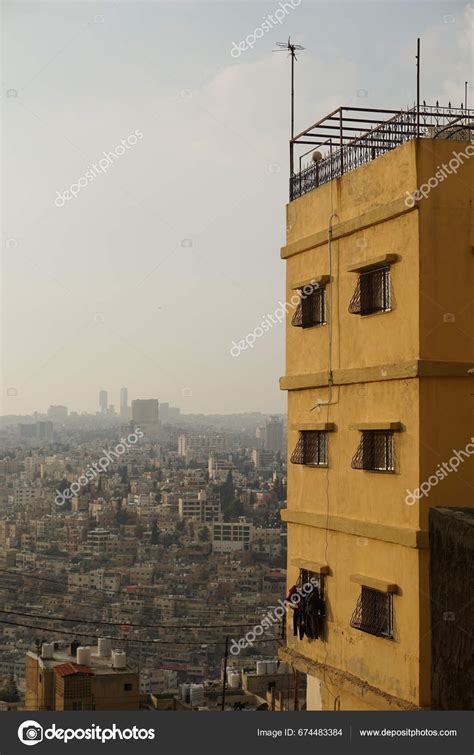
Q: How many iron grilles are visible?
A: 6